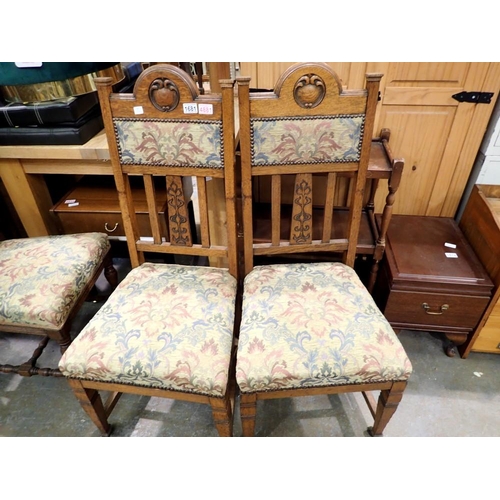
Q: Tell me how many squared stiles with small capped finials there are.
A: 4